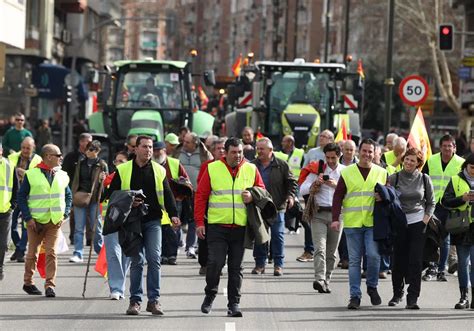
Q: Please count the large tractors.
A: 2